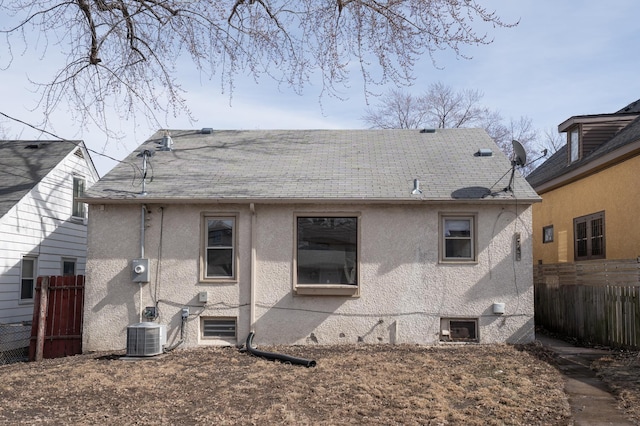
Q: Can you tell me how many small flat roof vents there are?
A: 3